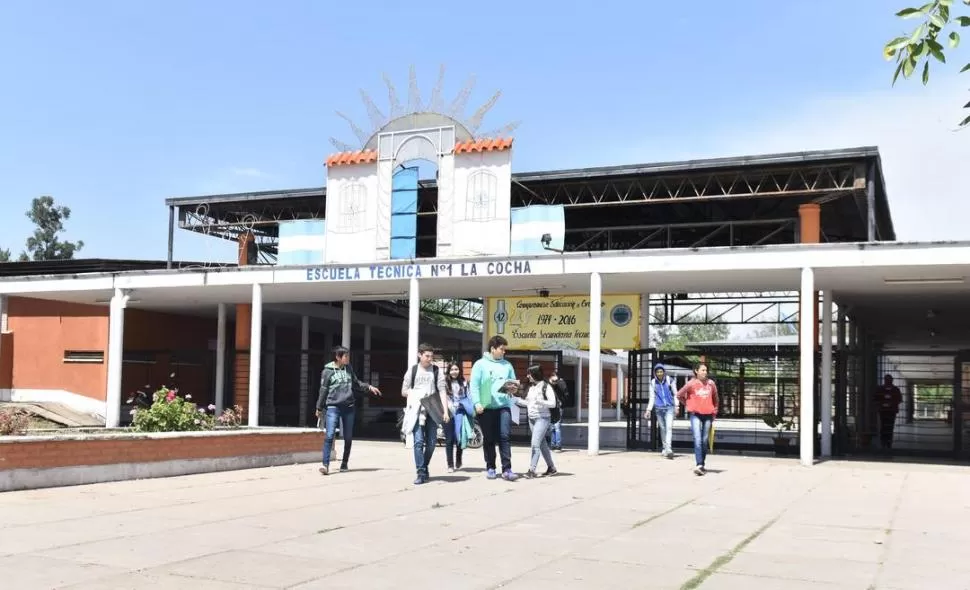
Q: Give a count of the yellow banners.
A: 1